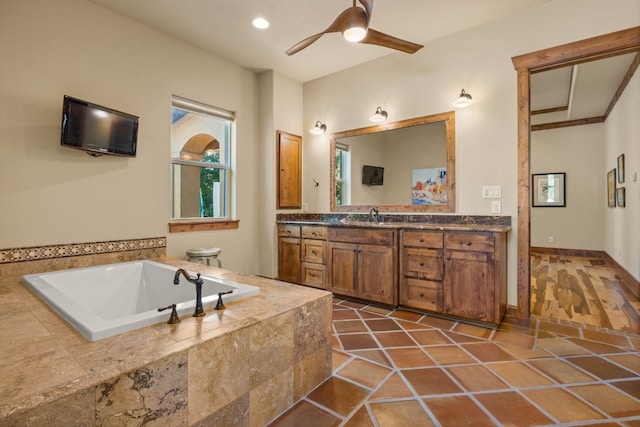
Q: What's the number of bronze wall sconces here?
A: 3